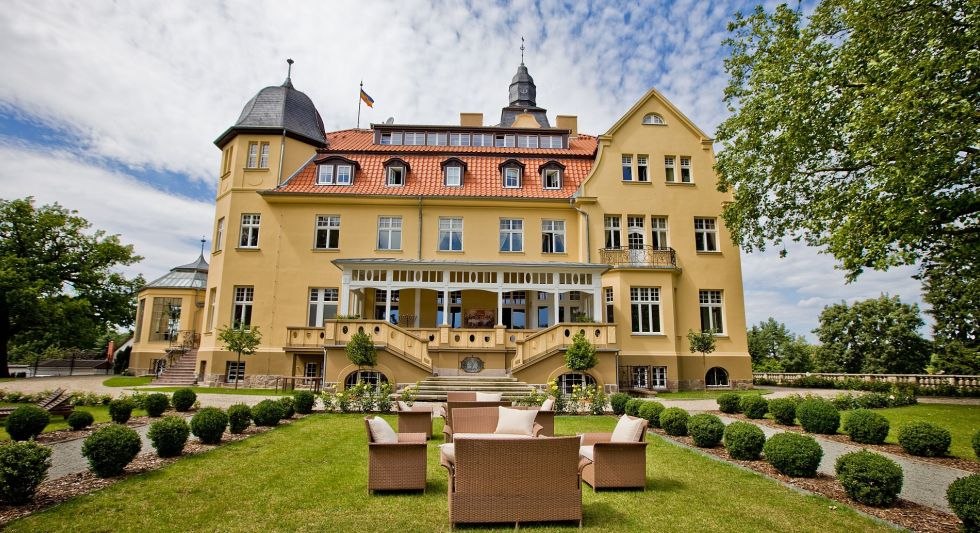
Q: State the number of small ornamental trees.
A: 4